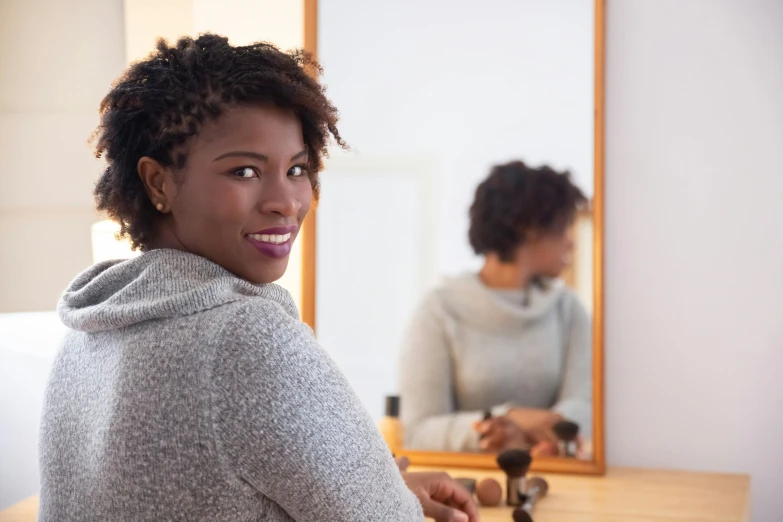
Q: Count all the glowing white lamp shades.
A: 1